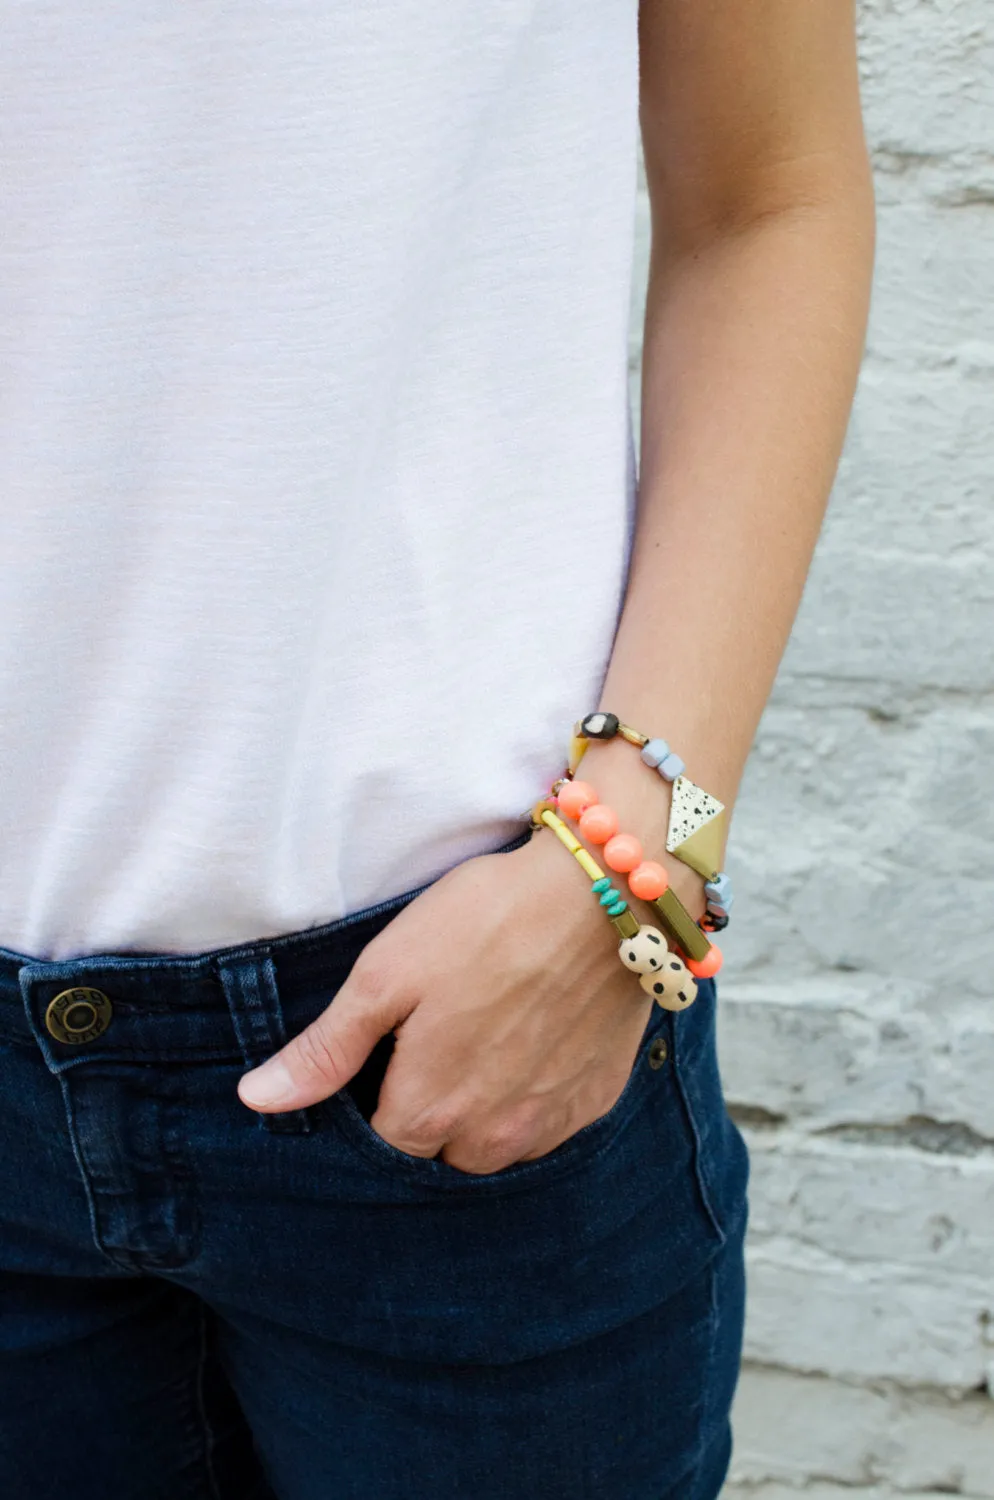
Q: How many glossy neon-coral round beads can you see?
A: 5